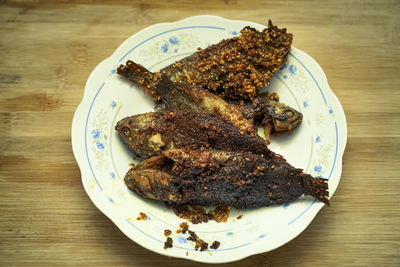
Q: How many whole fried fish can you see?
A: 4